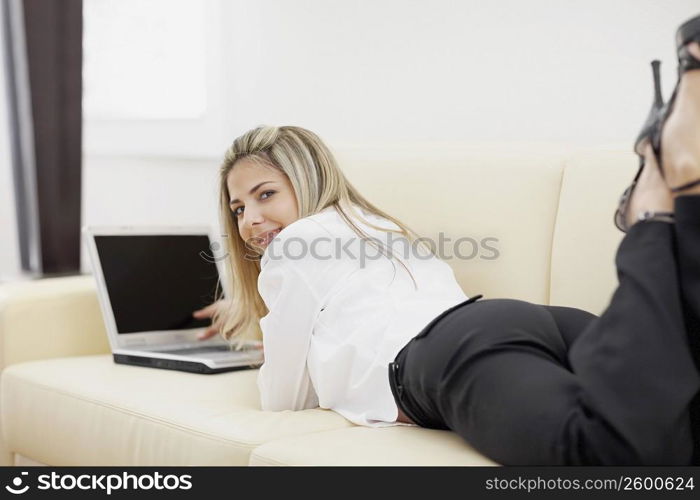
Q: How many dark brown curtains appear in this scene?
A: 1